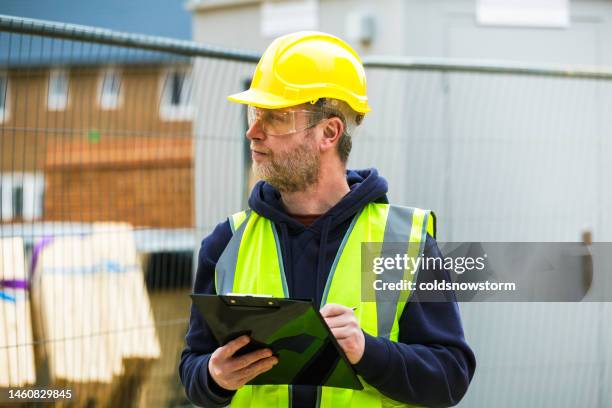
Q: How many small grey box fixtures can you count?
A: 1